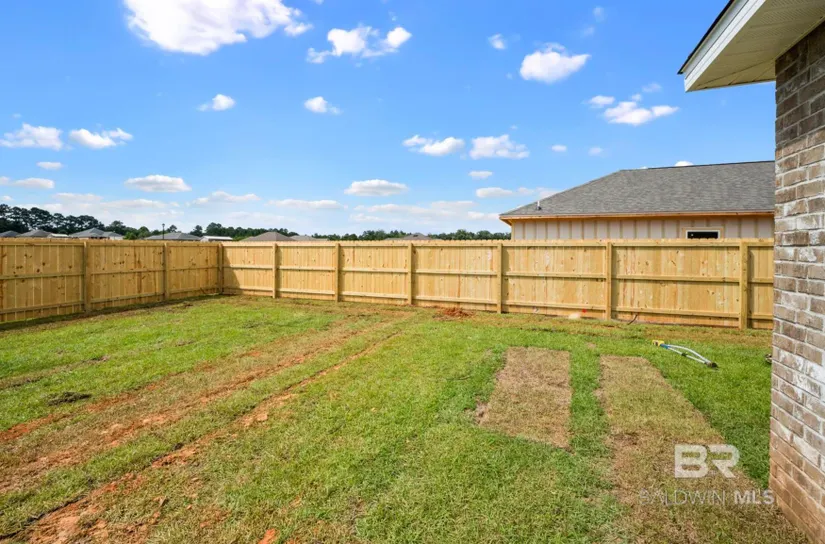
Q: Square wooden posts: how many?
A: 9